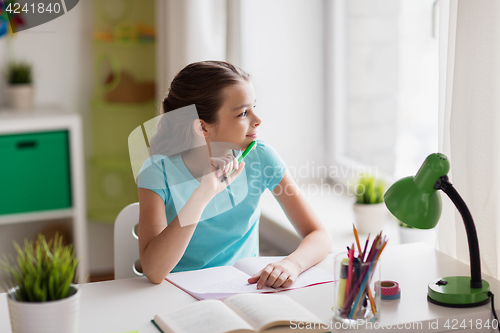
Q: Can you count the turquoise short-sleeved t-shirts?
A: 1